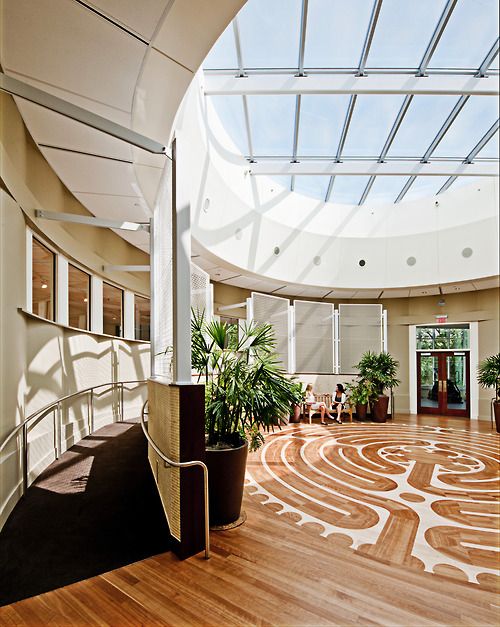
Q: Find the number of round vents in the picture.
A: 7